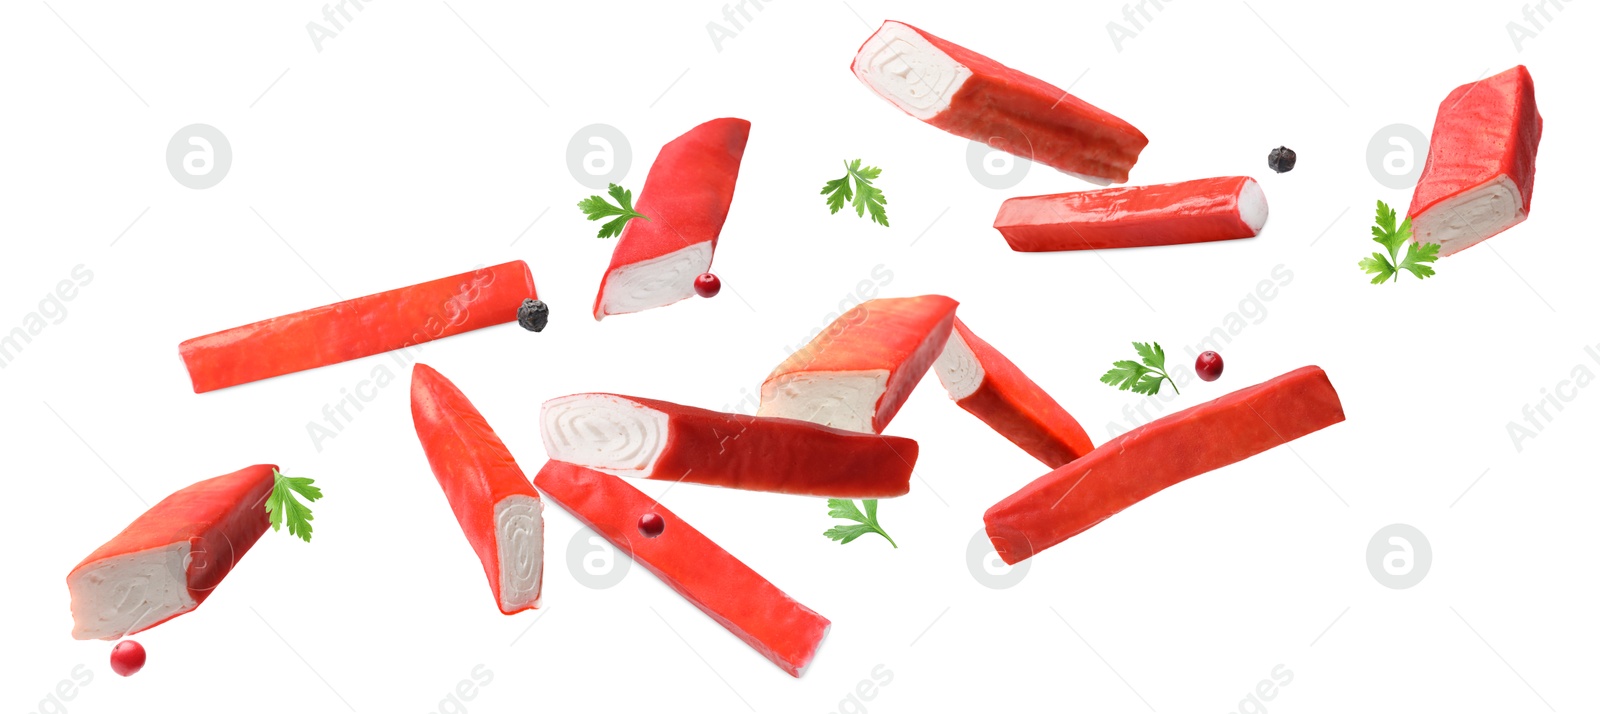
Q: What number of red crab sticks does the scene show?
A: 12